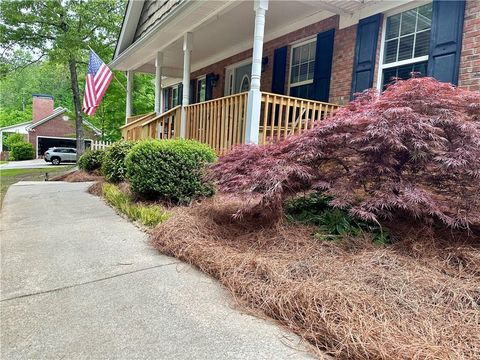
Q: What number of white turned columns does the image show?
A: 4